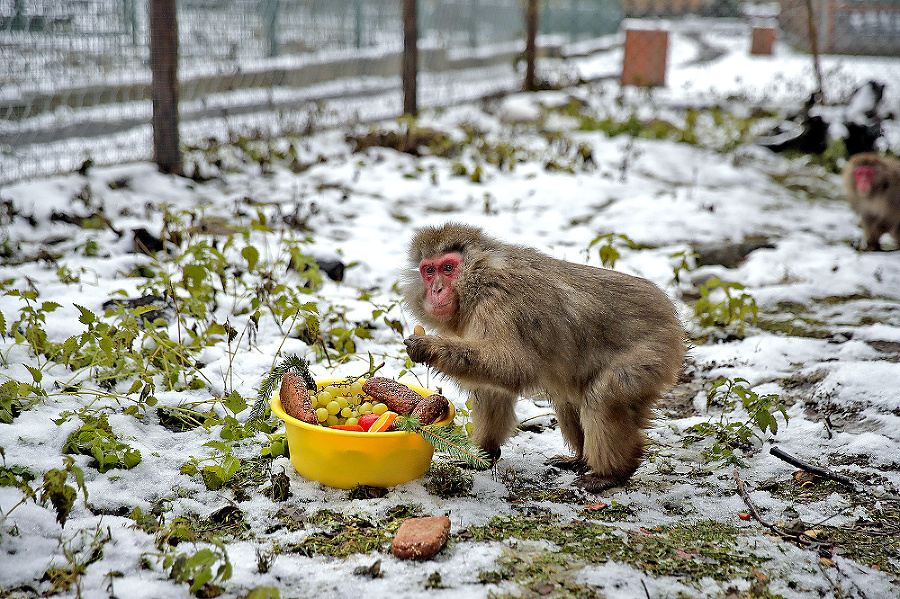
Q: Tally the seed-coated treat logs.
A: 3